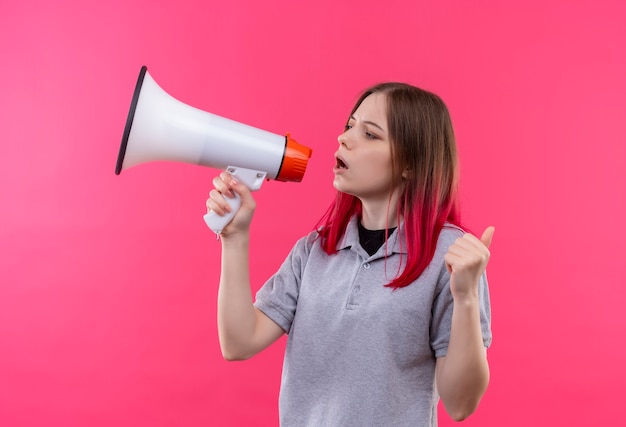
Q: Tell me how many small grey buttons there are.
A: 2